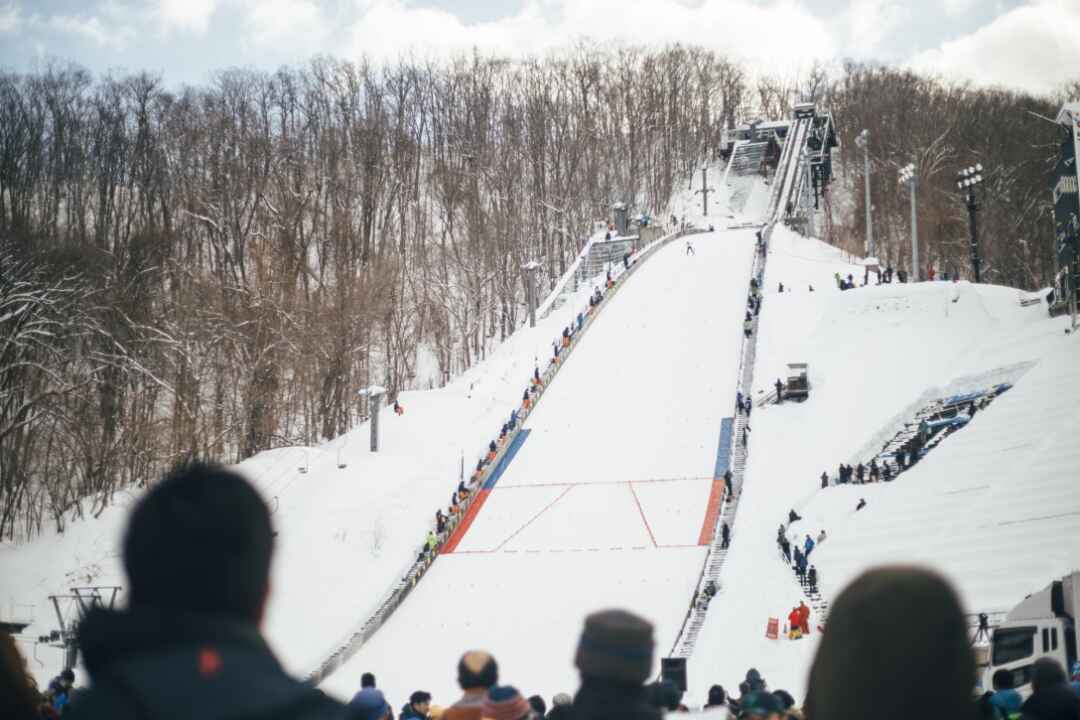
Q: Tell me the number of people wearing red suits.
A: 2